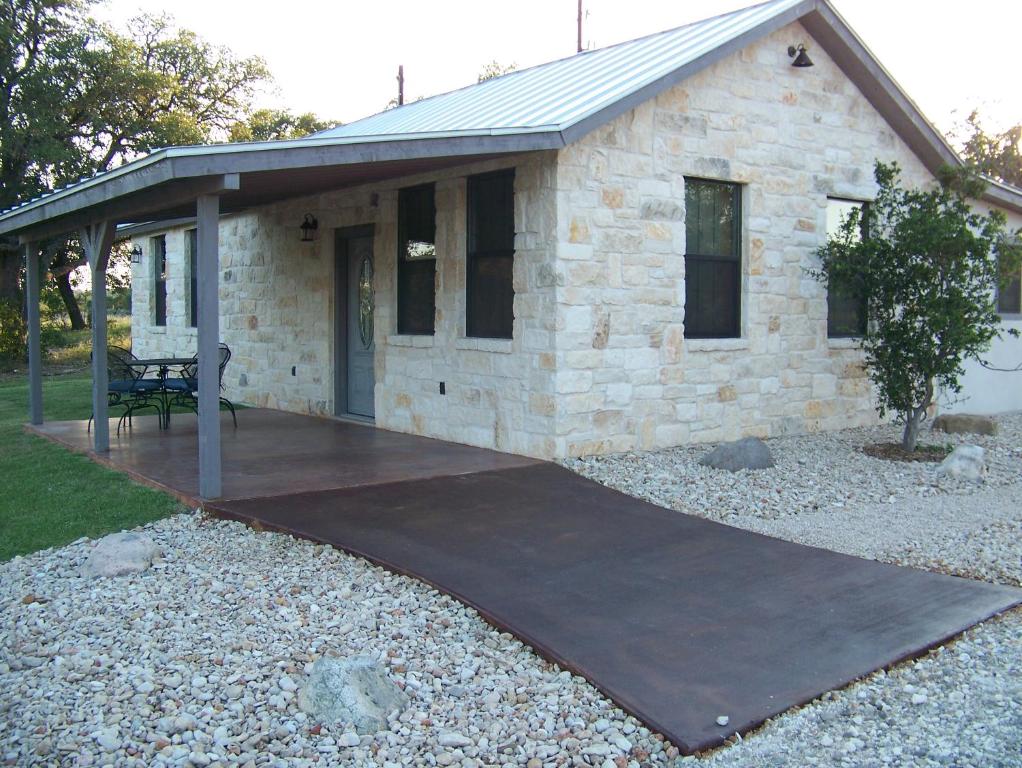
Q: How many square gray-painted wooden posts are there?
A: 3